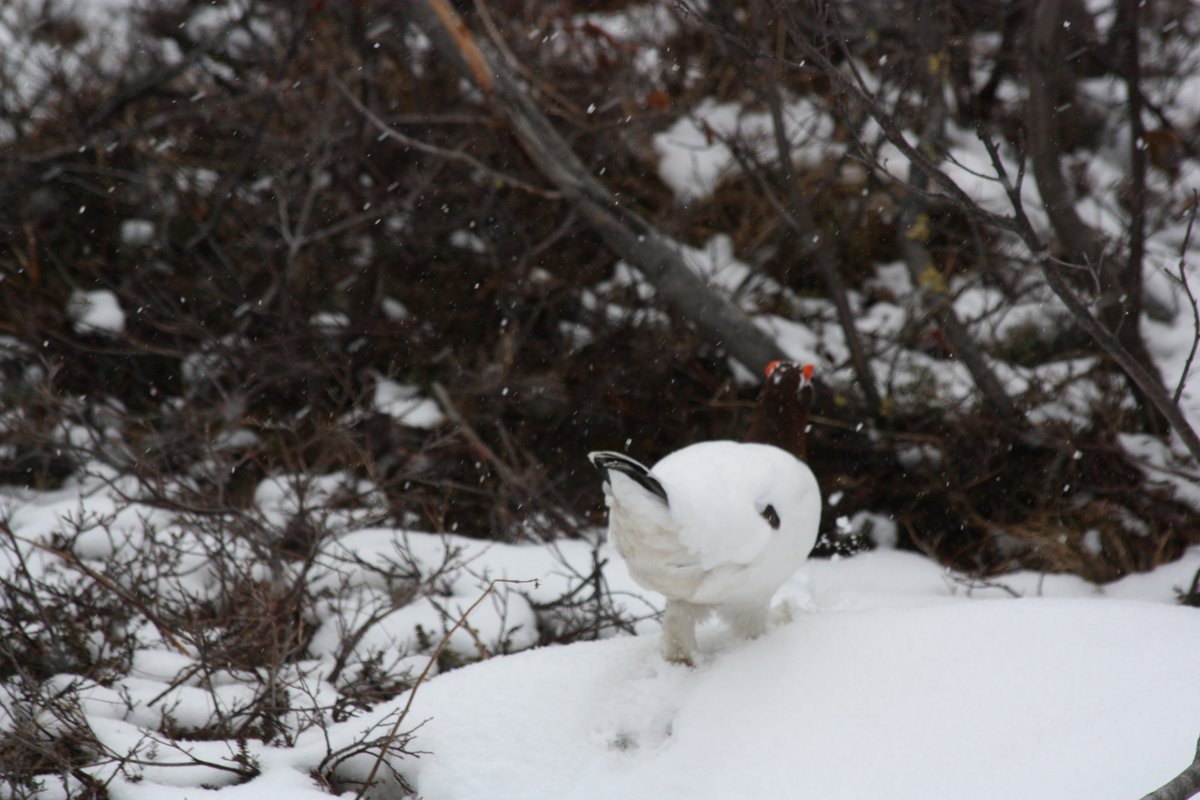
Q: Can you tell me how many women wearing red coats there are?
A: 0